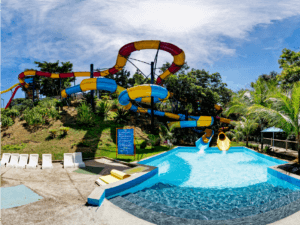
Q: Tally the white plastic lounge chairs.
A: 7